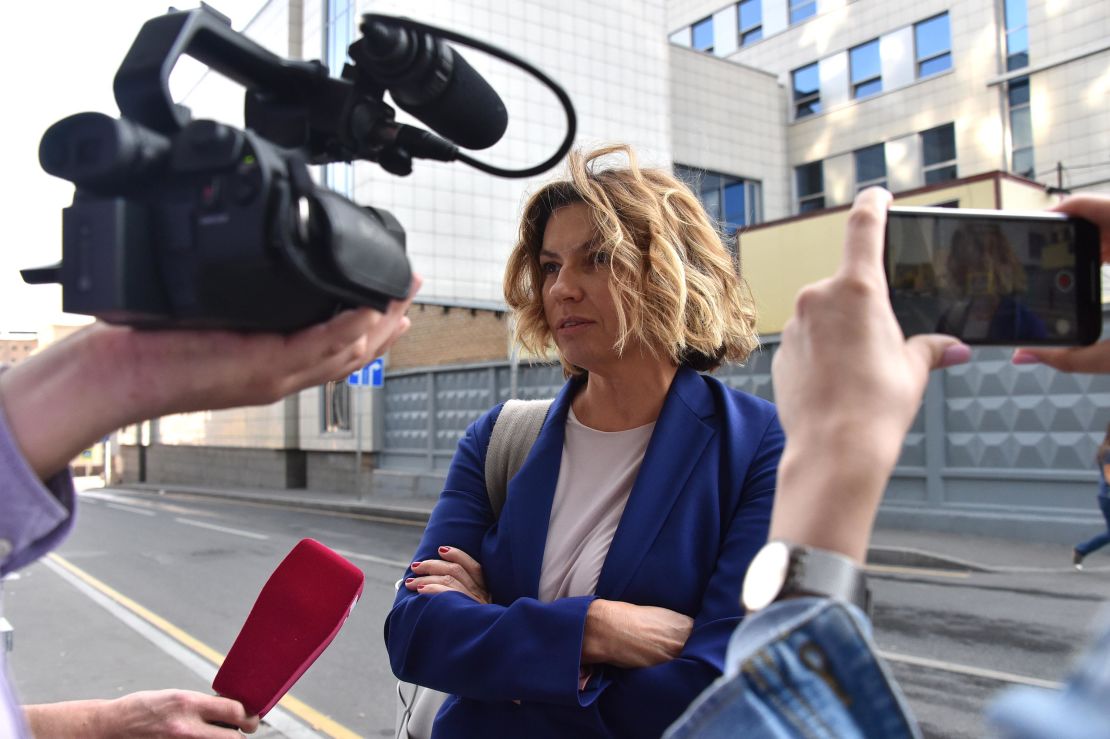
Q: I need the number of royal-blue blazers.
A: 1